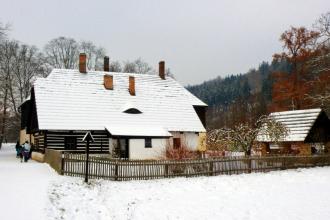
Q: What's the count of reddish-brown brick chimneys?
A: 5